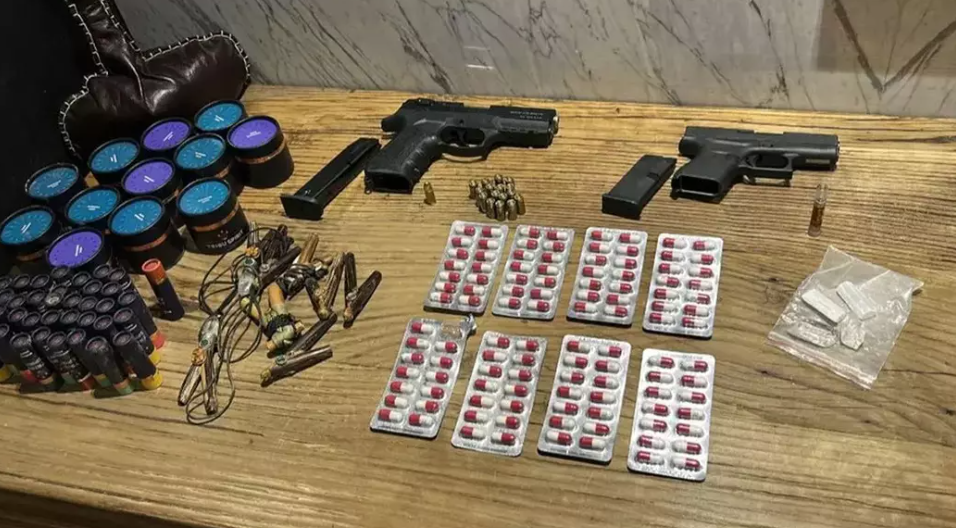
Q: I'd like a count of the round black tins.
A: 12